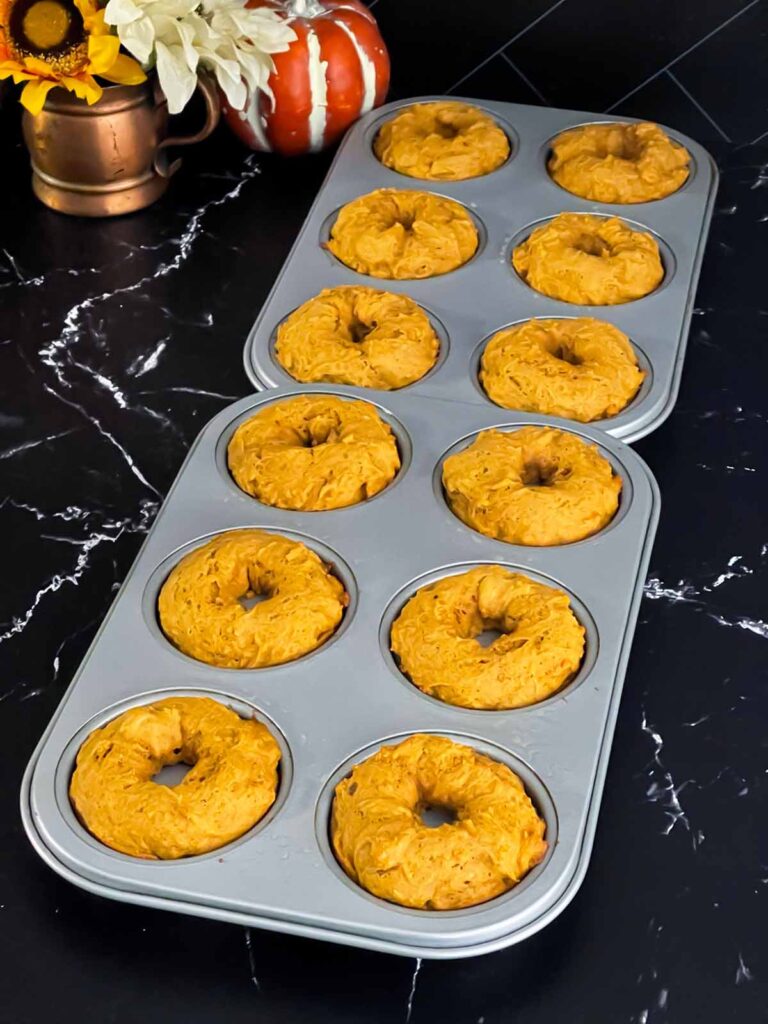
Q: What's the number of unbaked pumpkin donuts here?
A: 12